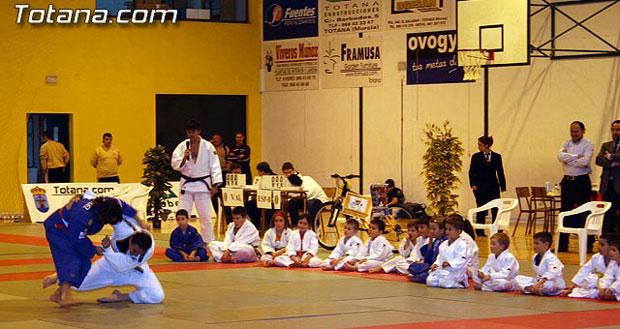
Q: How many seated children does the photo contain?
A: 15